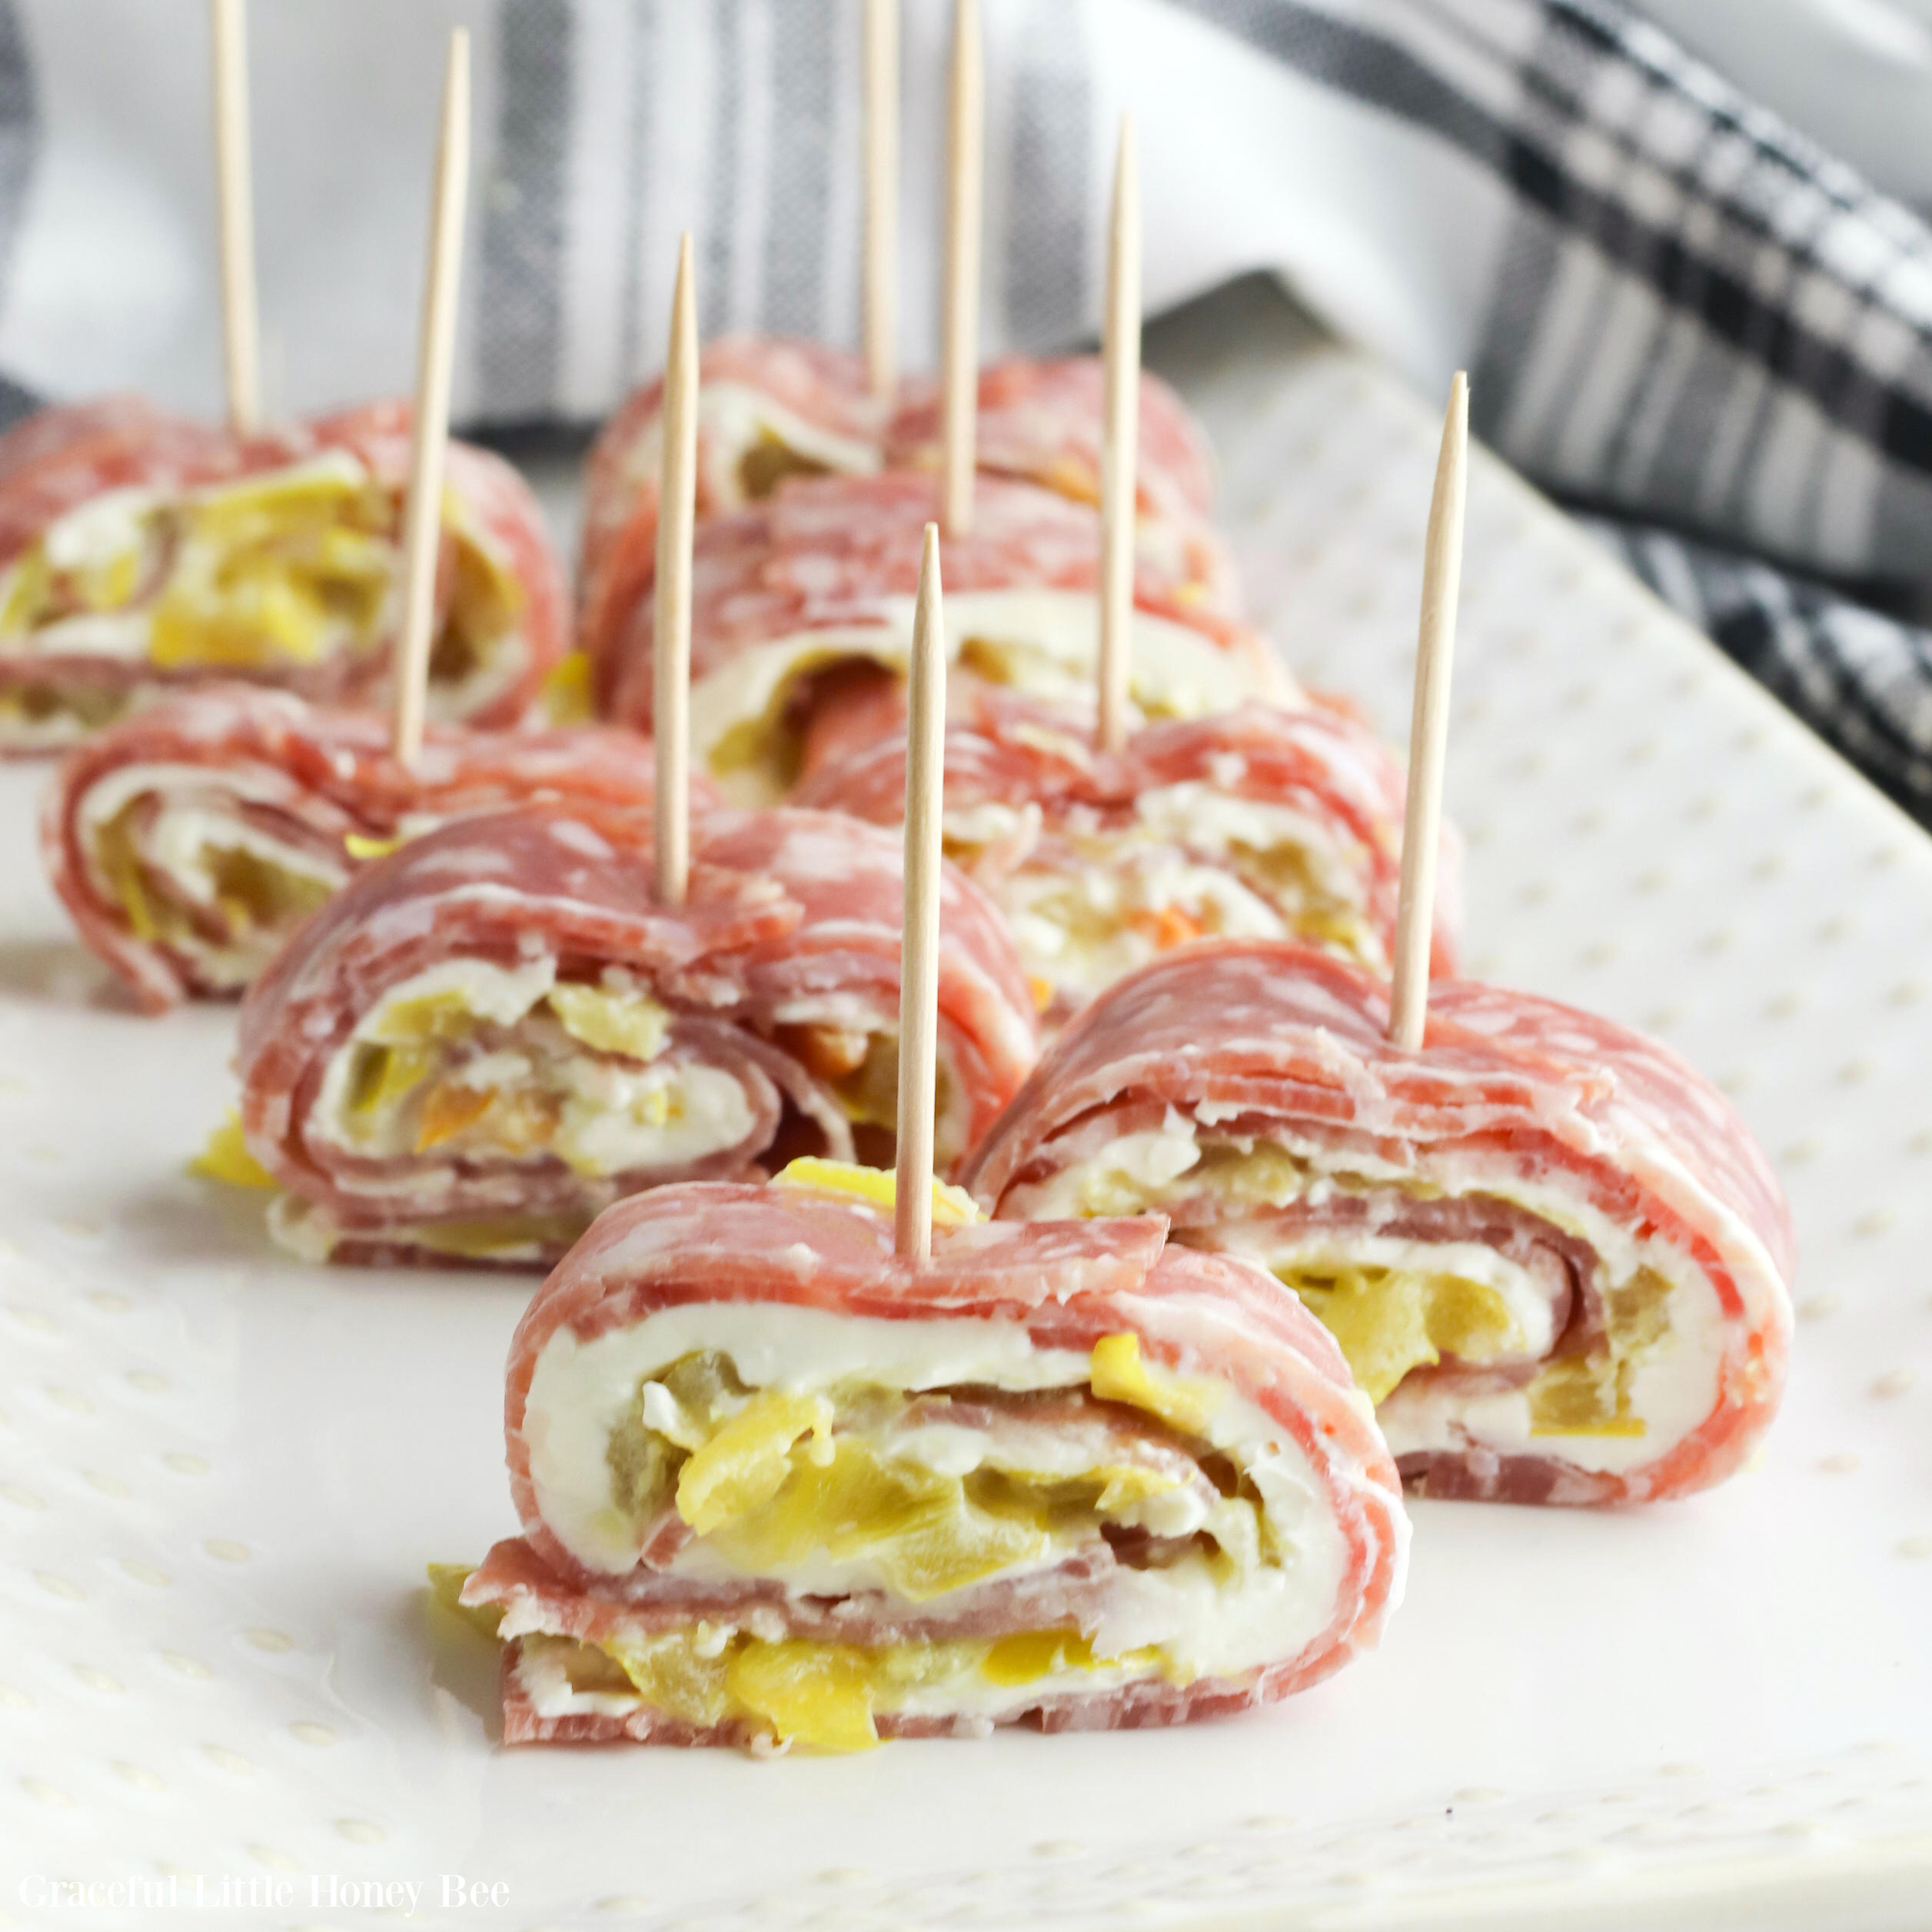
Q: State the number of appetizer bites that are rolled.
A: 8